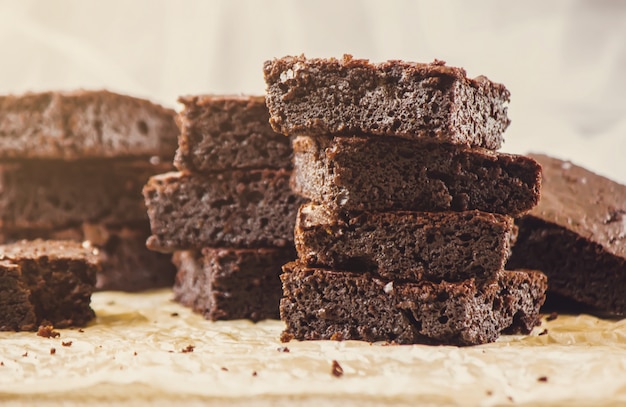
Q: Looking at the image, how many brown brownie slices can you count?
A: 12